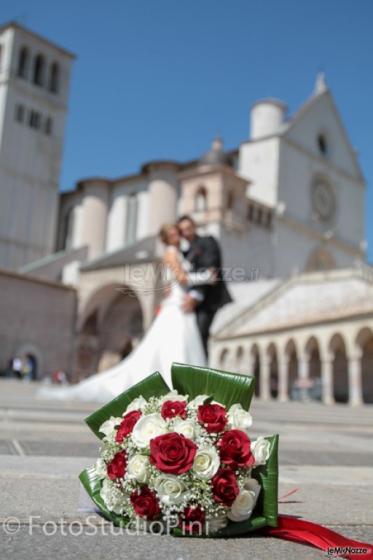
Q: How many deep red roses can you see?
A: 9